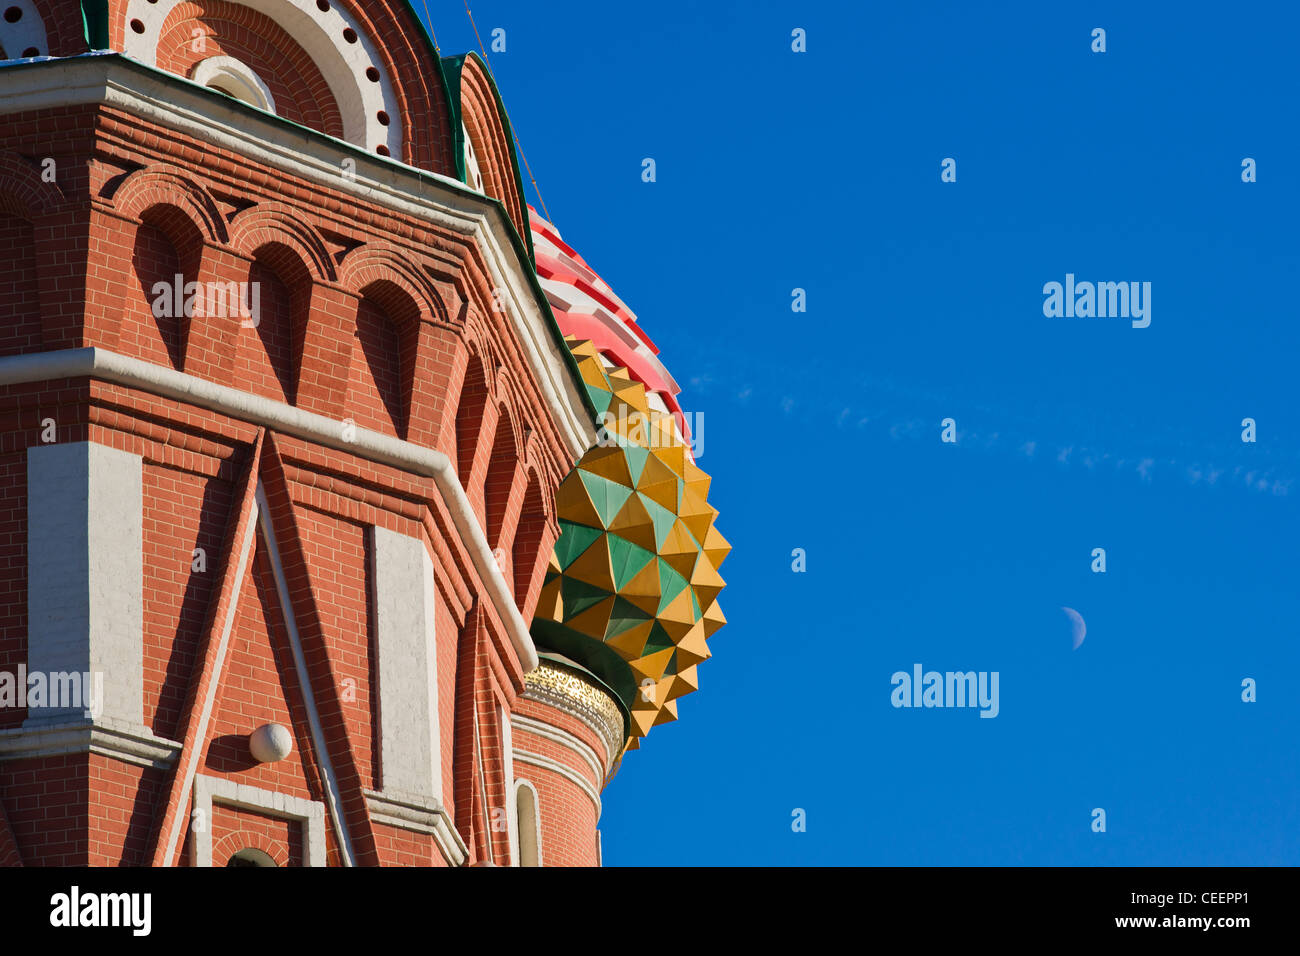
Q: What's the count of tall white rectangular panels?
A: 2